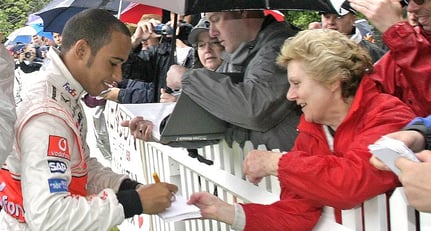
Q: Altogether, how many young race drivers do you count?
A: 1